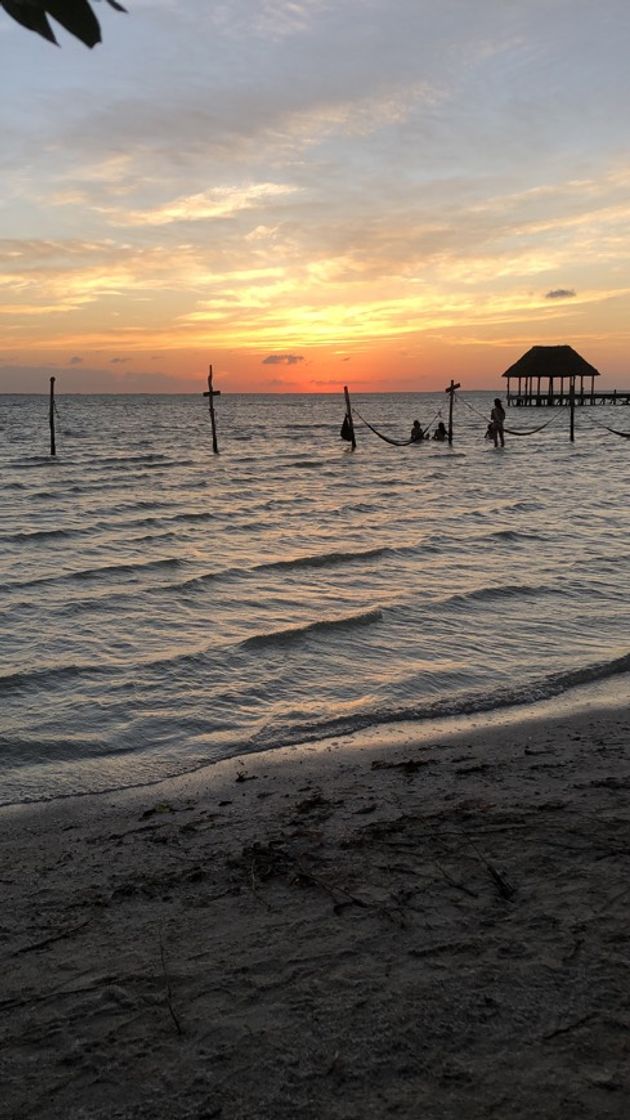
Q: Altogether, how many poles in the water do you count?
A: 5